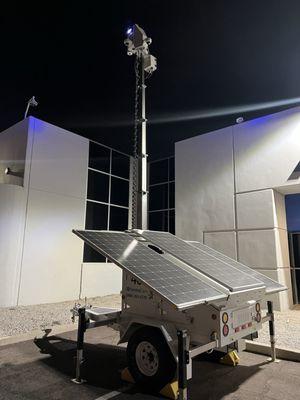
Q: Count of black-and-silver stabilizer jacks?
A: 3